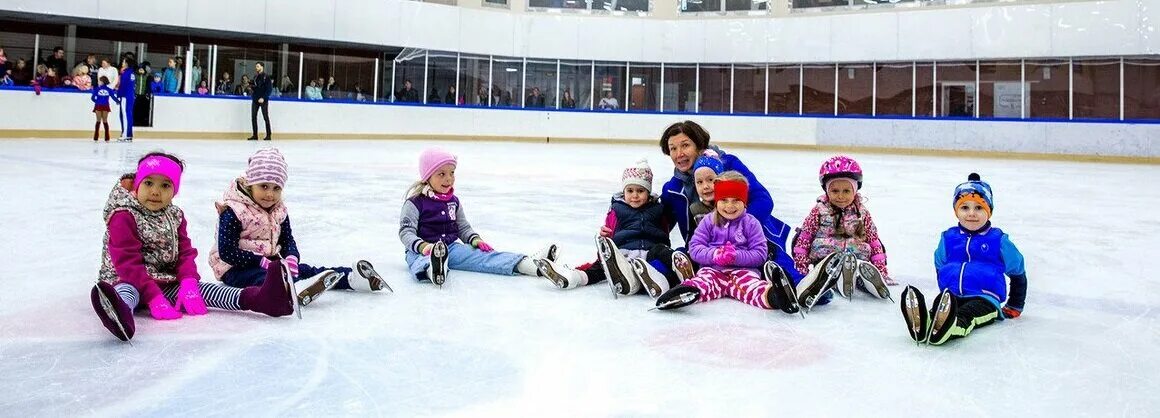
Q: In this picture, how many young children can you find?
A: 8